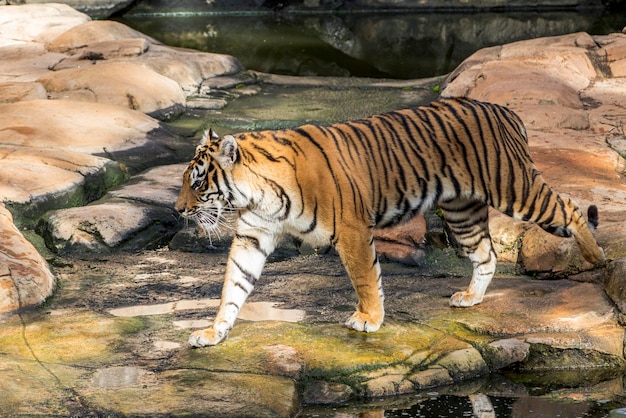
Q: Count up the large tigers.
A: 1